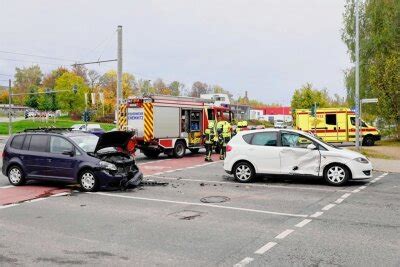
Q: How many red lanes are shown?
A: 1